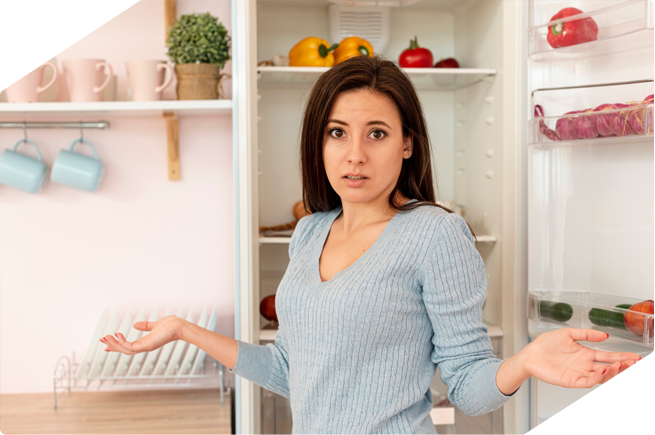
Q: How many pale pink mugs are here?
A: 3